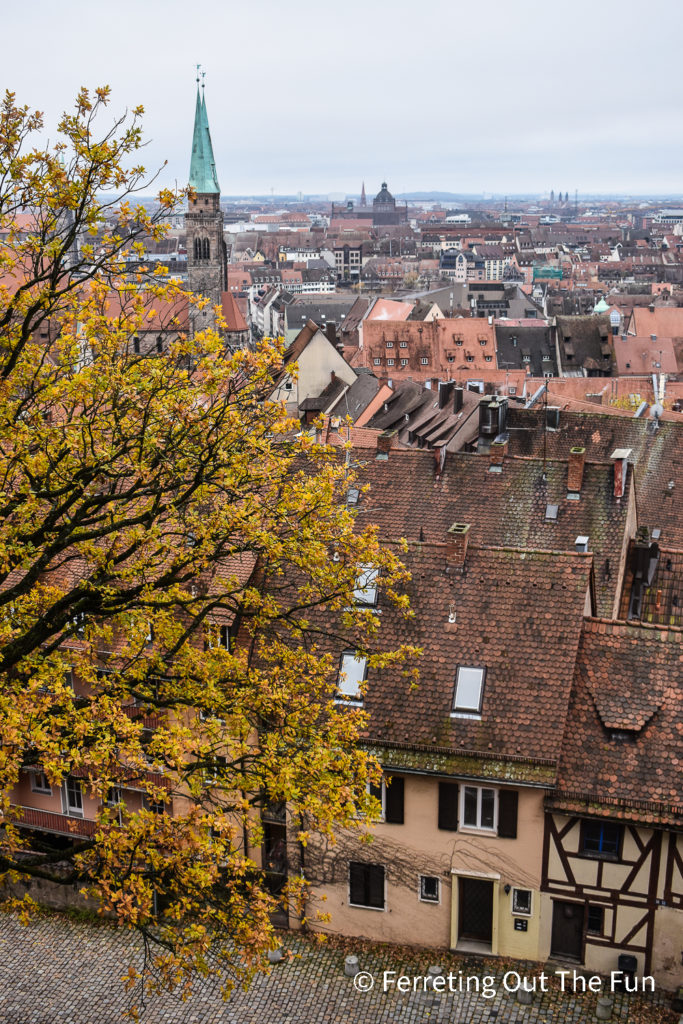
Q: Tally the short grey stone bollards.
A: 5